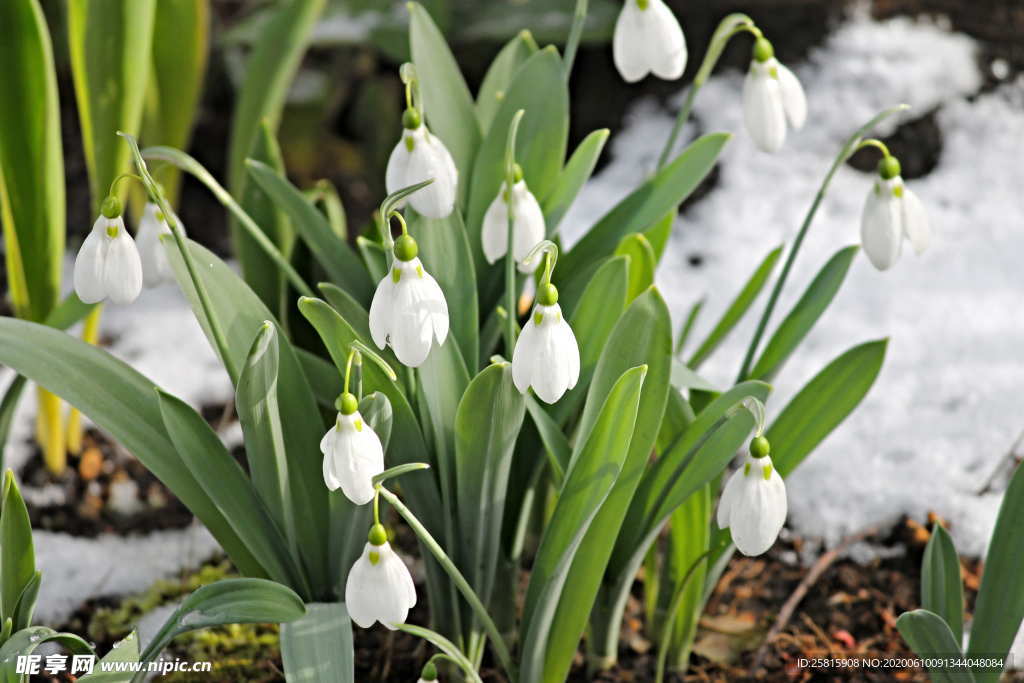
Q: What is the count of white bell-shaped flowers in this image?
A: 12